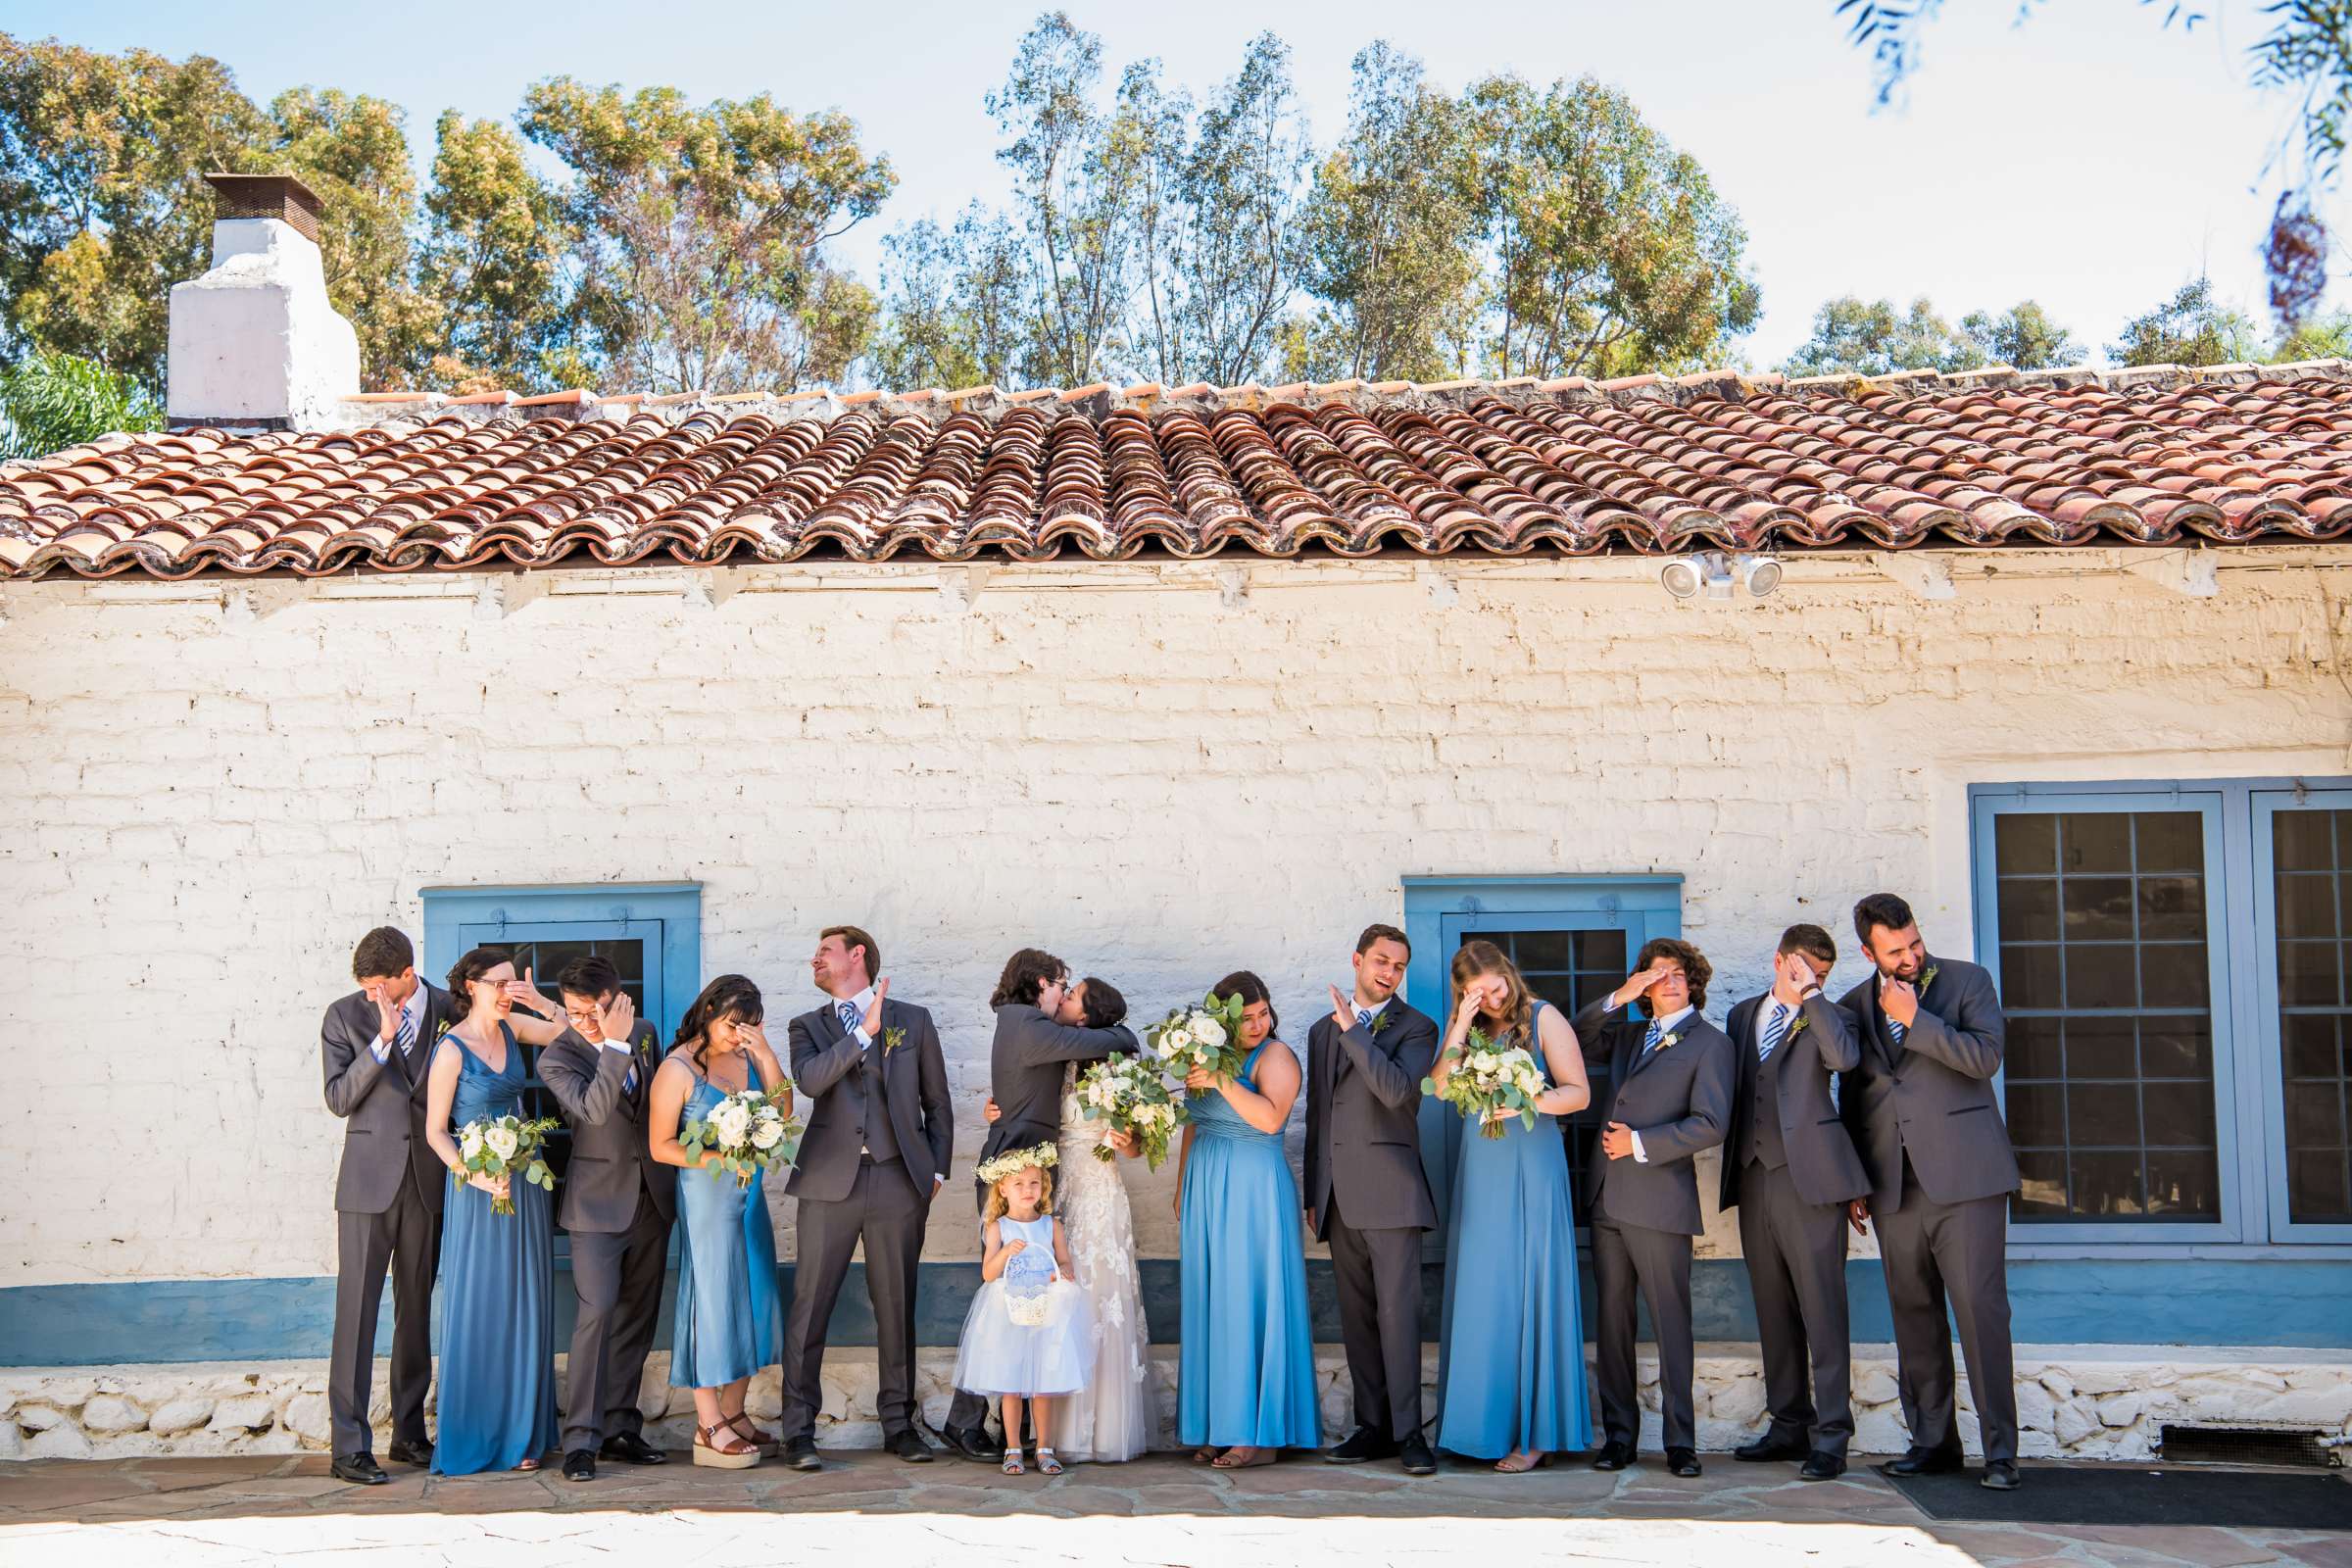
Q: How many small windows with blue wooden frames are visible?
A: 2